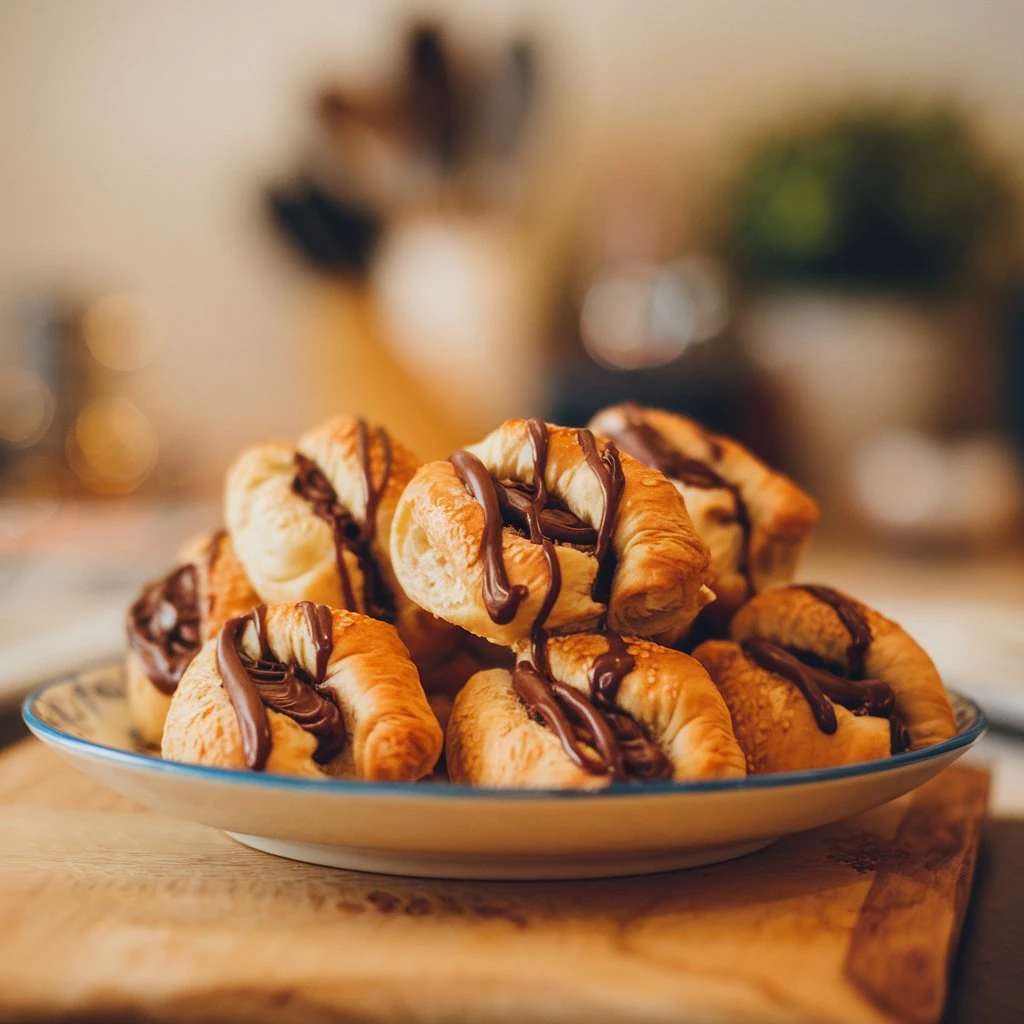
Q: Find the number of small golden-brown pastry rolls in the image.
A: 7